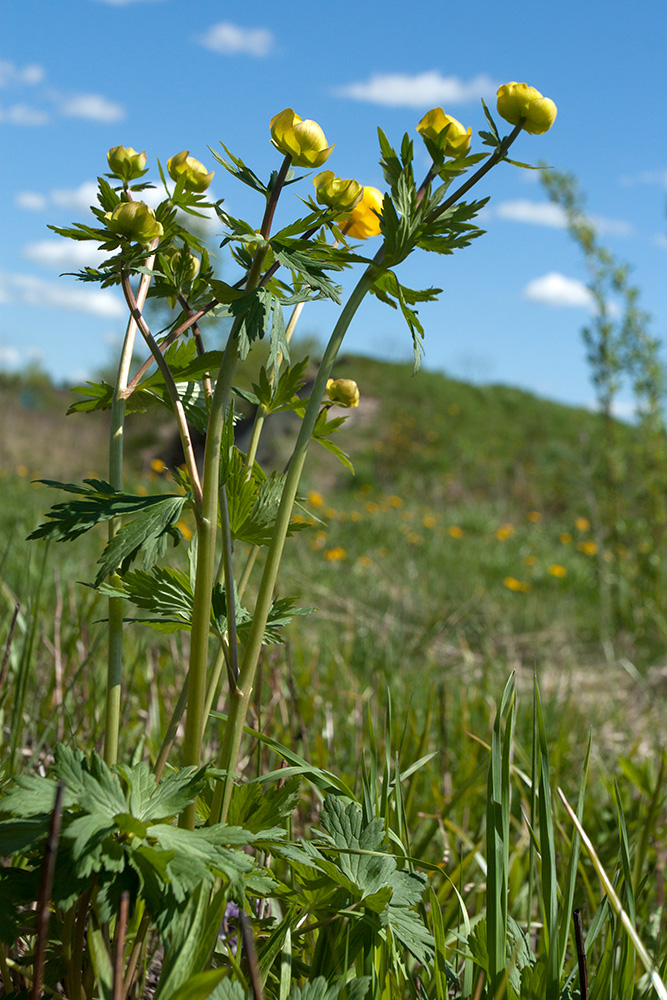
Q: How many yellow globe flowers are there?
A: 10